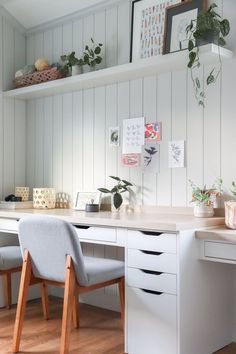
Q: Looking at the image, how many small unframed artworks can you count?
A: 6